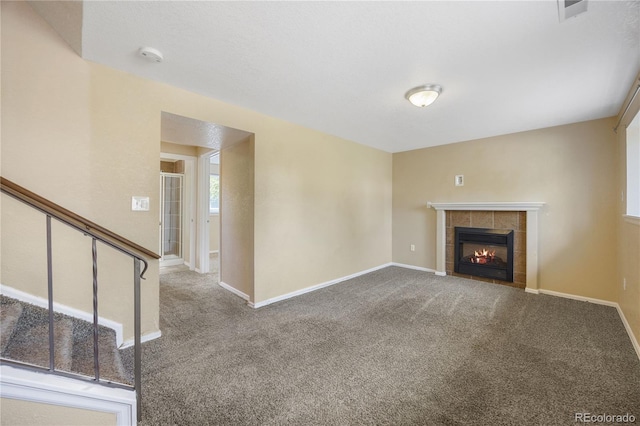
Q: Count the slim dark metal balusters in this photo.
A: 3